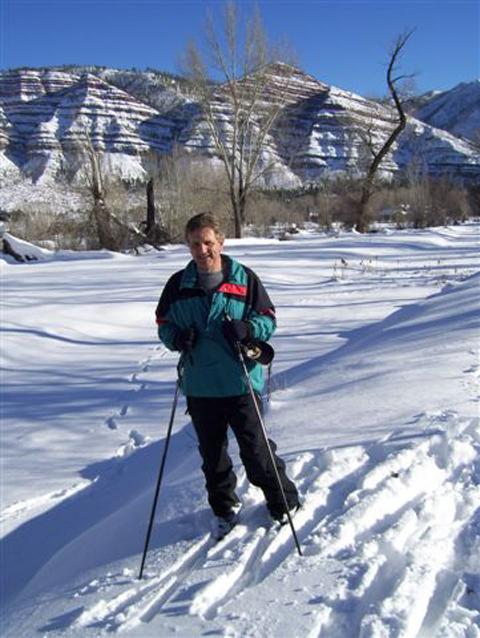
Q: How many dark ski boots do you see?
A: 2